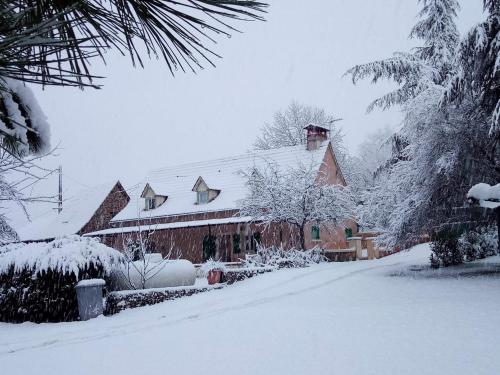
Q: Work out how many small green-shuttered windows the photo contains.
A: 2